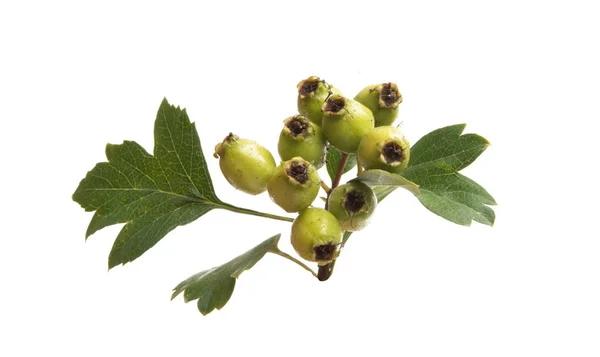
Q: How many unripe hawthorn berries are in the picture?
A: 9